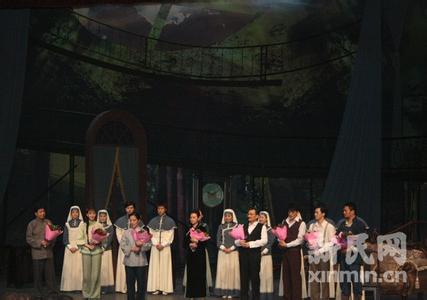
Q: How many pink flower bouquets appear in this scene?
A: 8